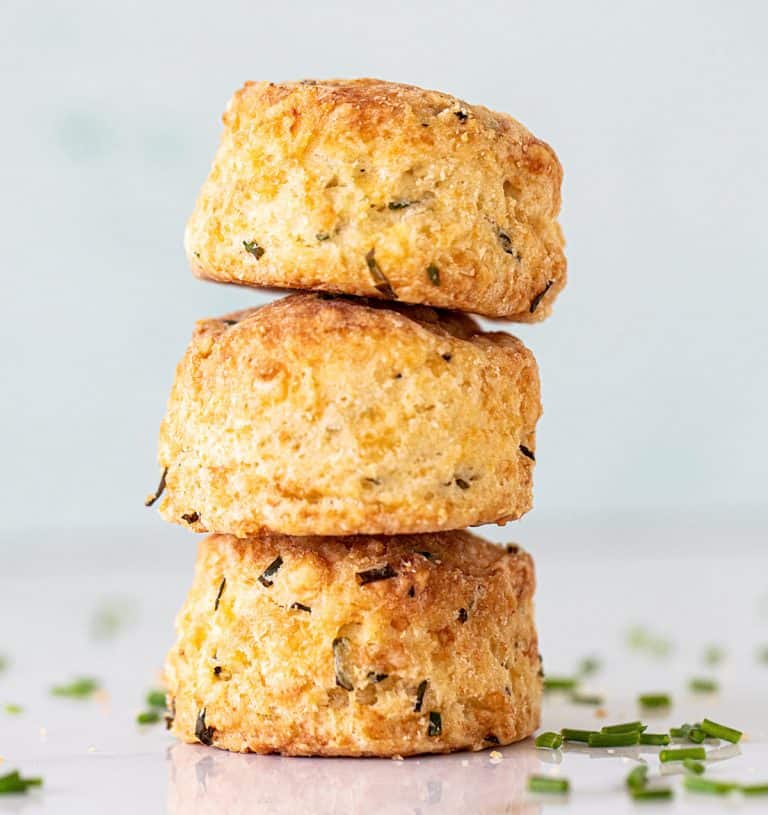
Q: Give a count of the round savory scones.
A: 3